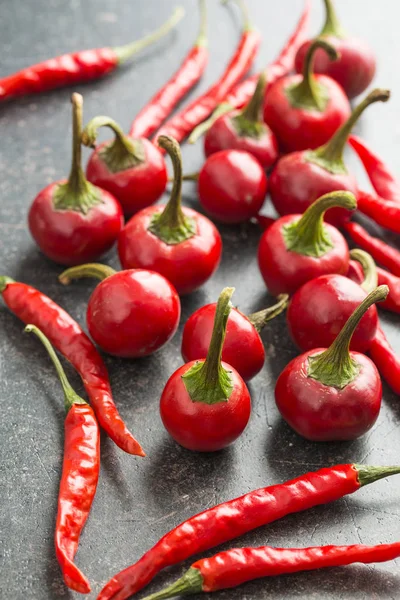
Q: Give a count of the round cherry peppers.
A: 14